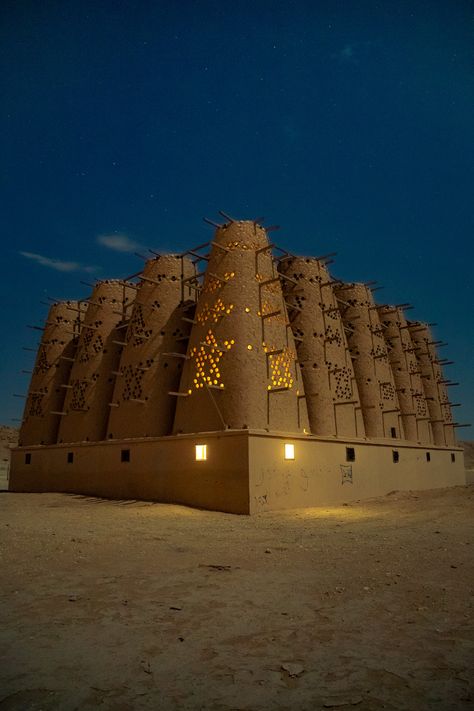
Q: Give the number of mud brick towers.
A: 8